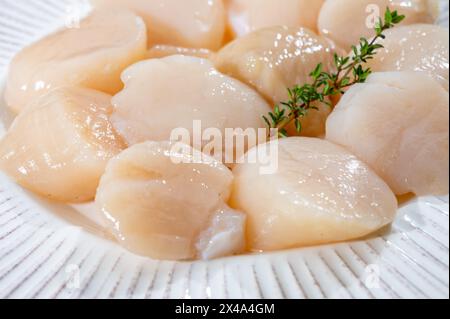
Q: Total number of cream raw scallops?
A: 11